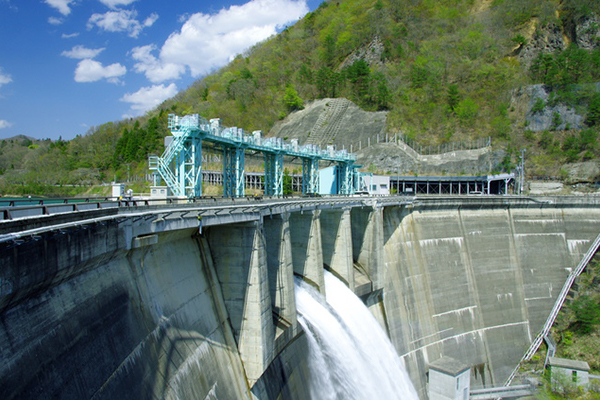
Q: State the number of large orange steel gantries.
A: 0